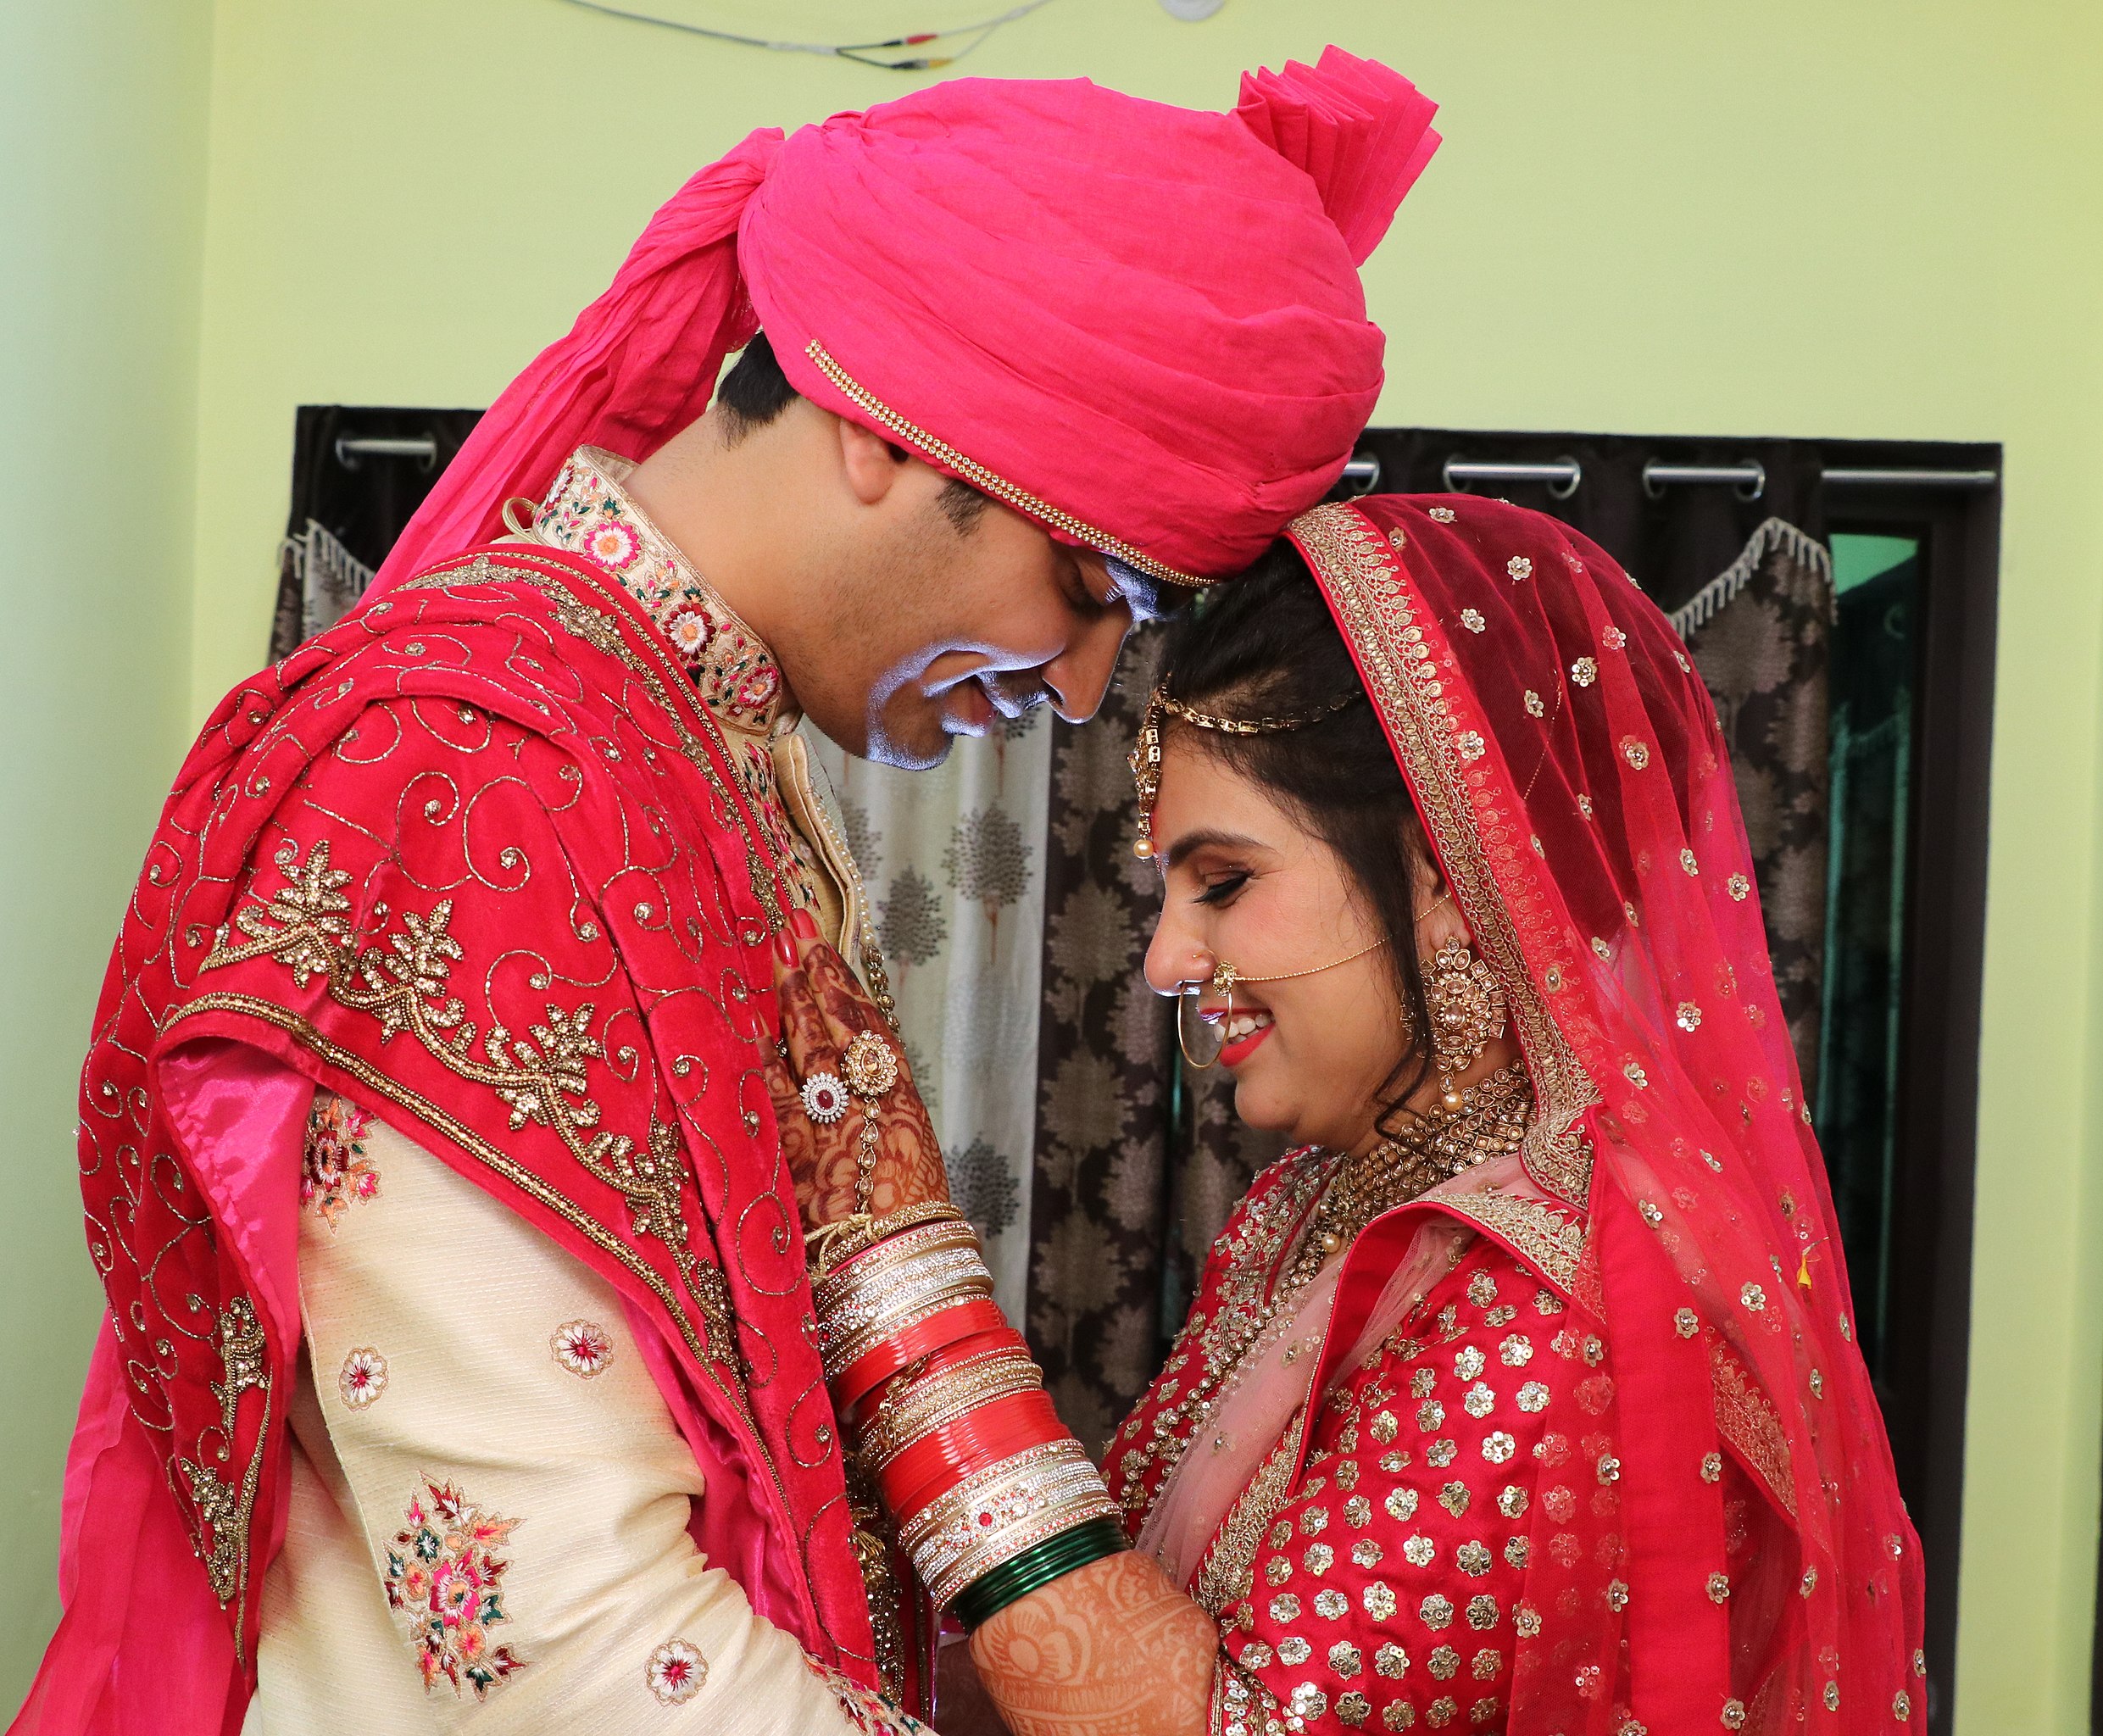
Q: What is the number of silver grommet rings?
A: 7